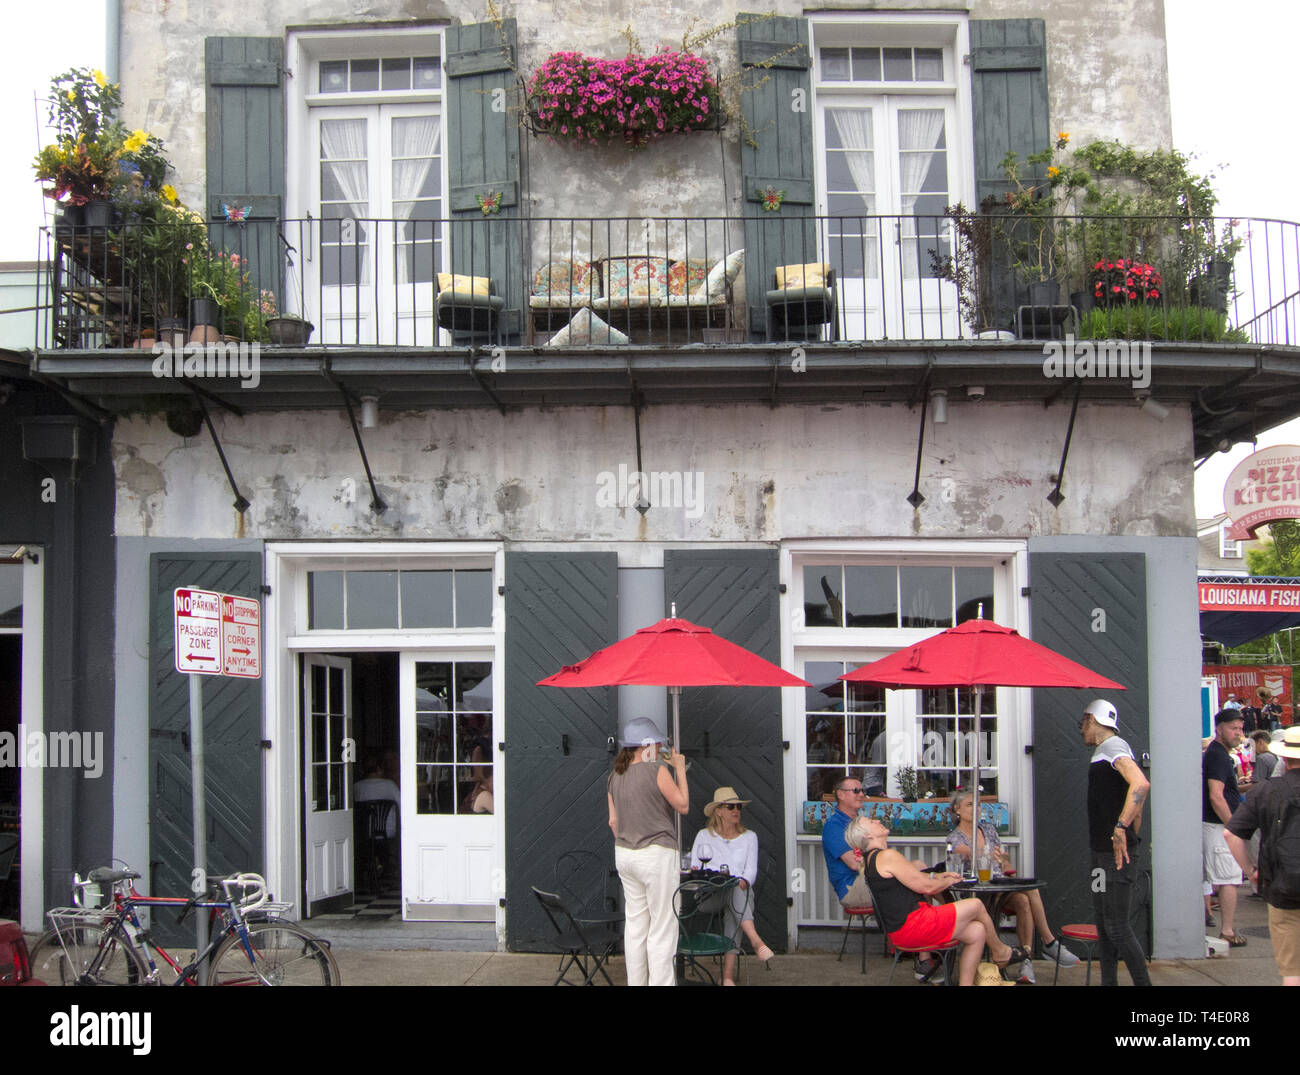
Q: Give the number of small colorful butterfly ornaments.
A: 3